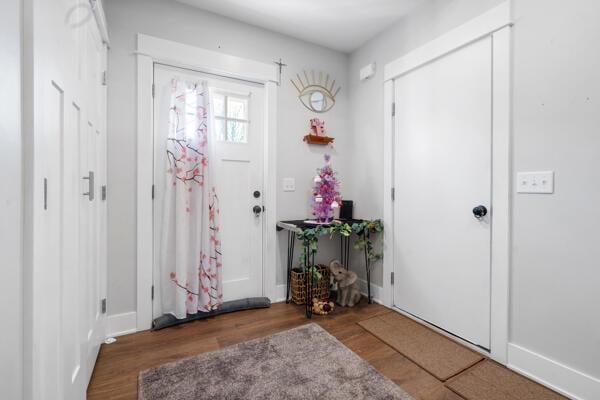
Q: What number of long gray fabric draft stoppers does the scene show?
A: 1